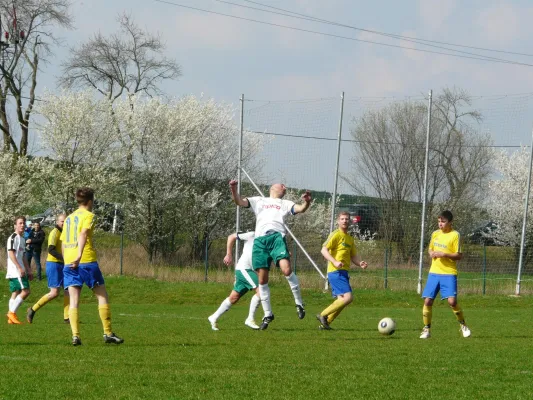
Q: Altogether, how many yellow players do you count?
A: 4